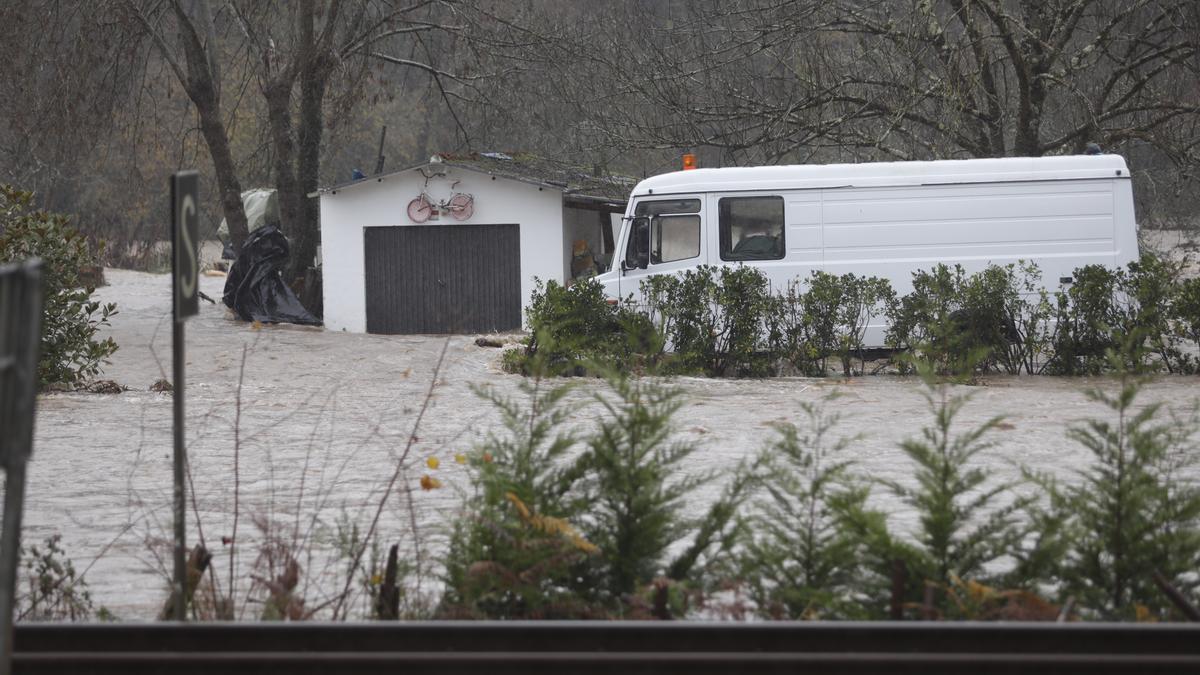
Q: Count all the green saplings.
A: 5